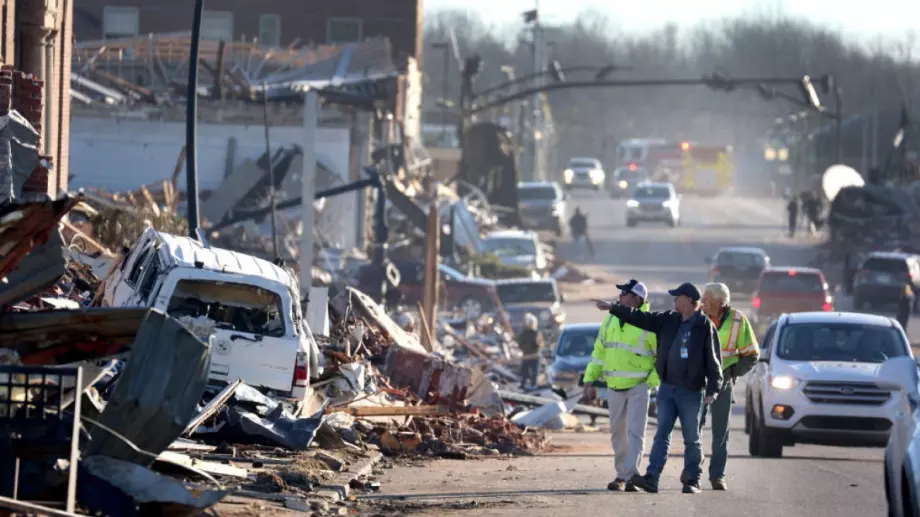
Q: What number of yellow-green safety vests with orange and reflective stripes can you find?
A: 1